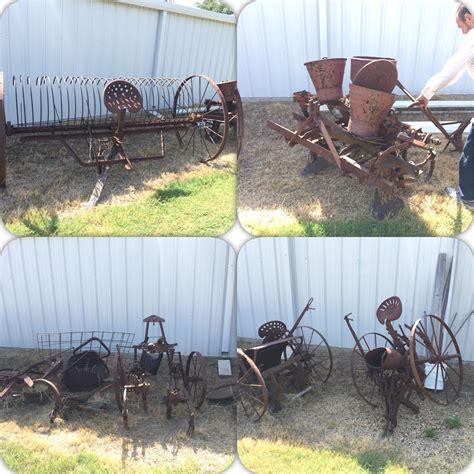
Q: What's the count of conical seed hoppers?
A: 3